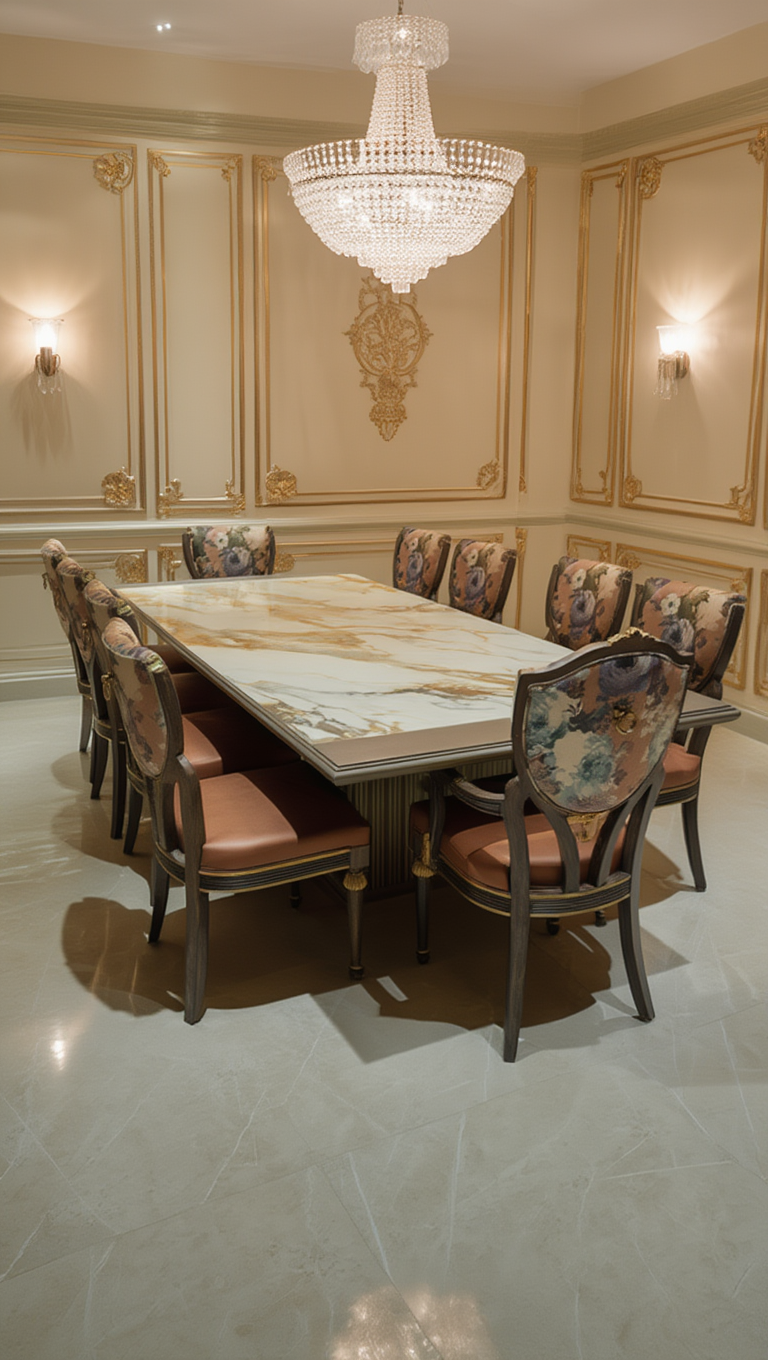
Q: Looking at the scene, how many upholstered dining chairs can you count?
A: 10